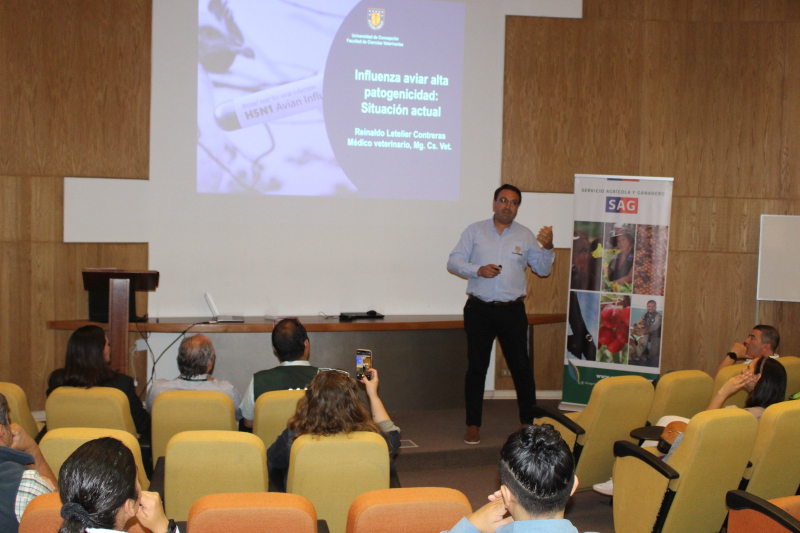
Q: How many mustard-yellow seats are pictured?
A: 13